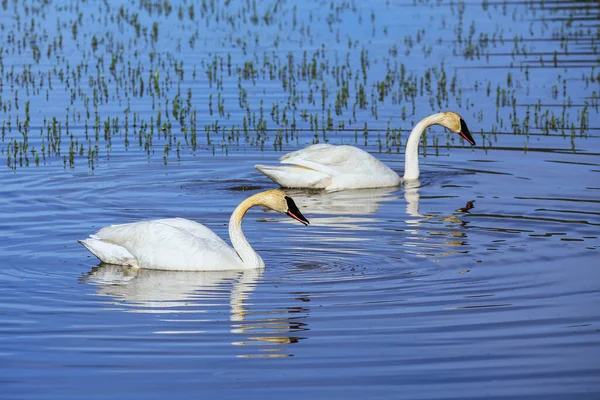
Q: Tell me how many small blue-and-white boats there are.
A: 0